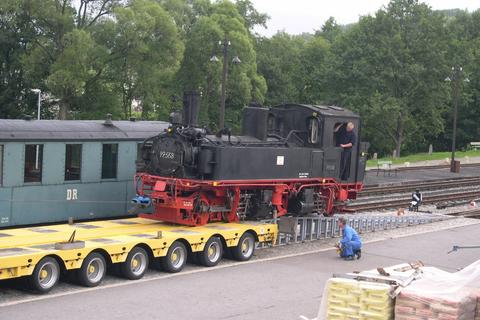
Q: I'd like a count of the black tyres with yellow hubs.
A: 6